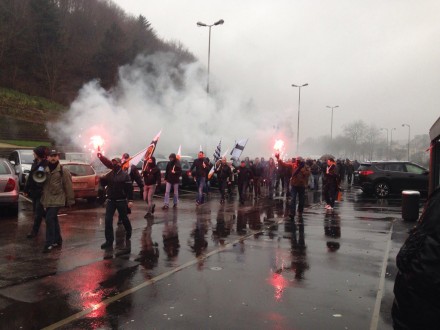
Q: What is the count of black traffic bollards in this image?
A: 1